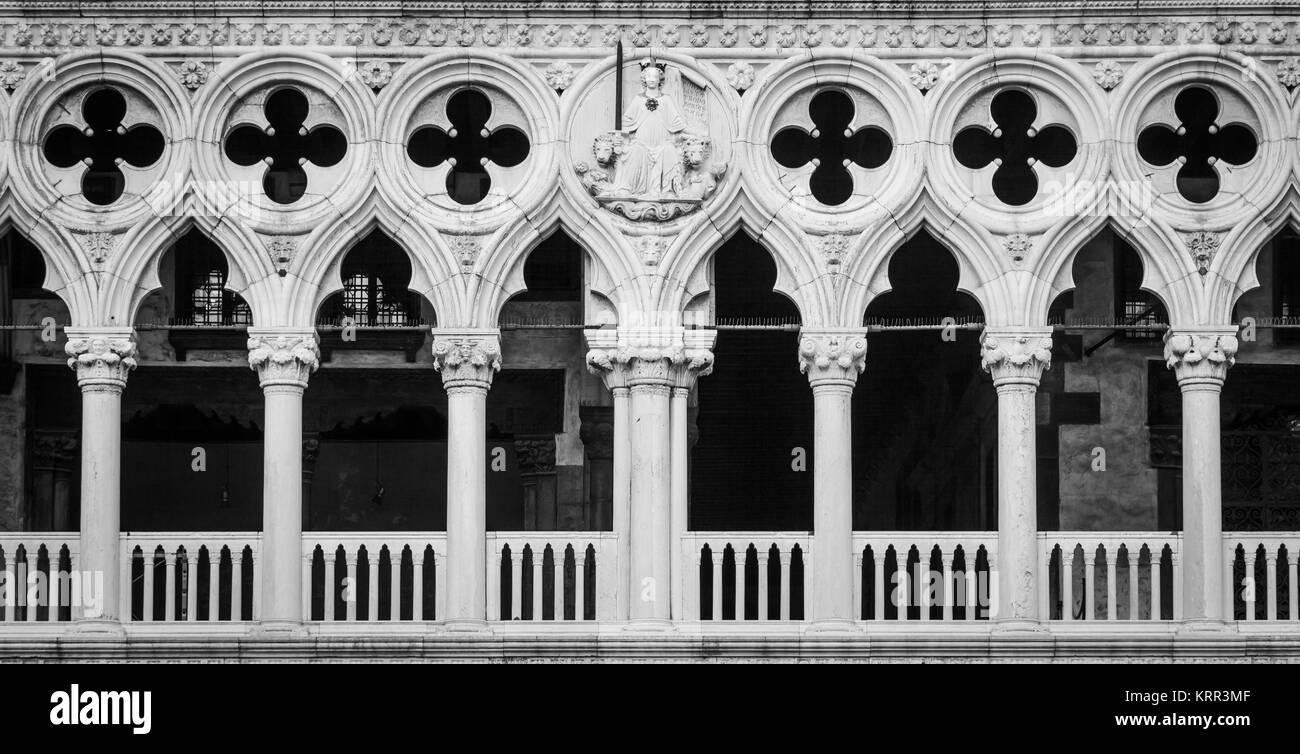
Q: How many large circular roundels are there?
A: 7